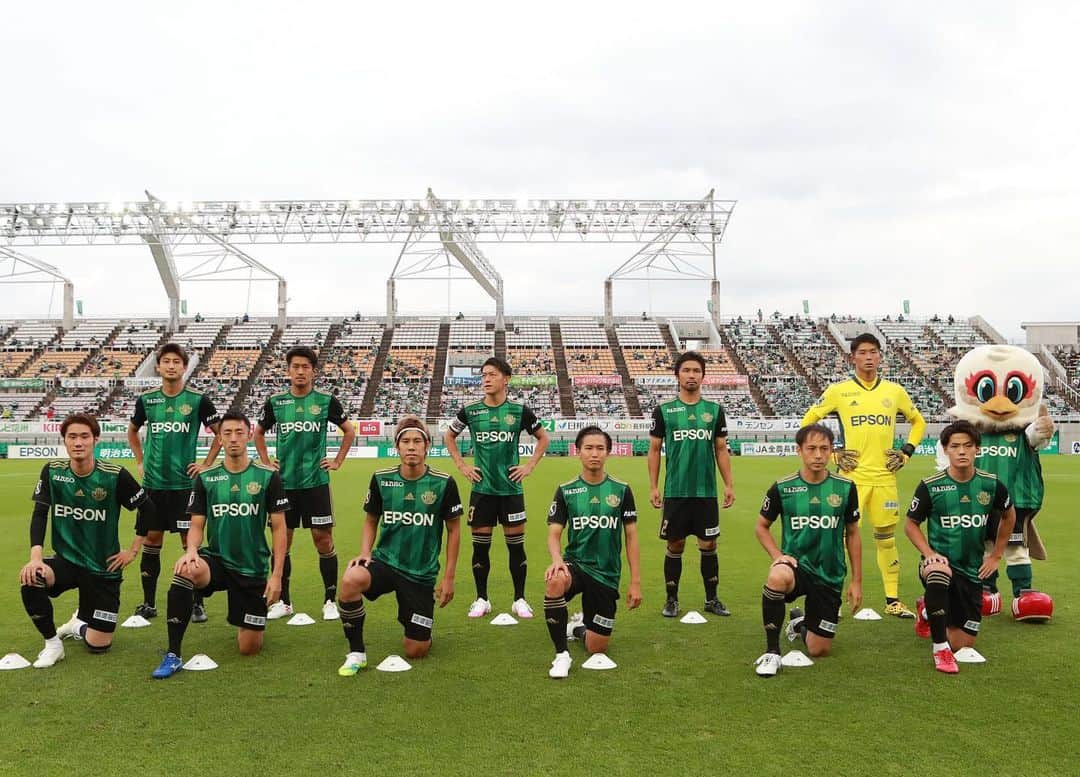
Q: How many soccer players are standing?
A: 5